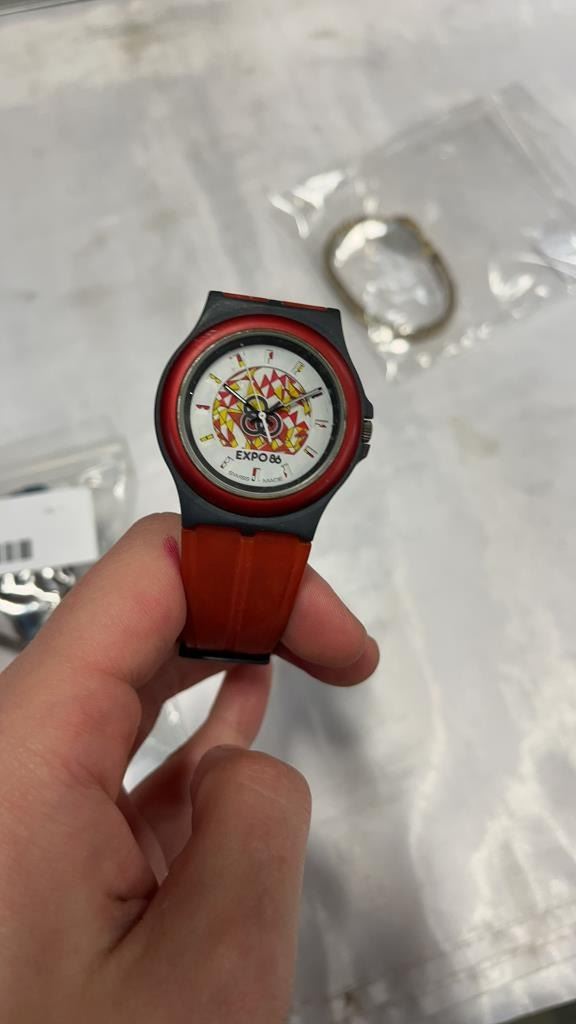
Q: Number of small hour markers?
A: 12